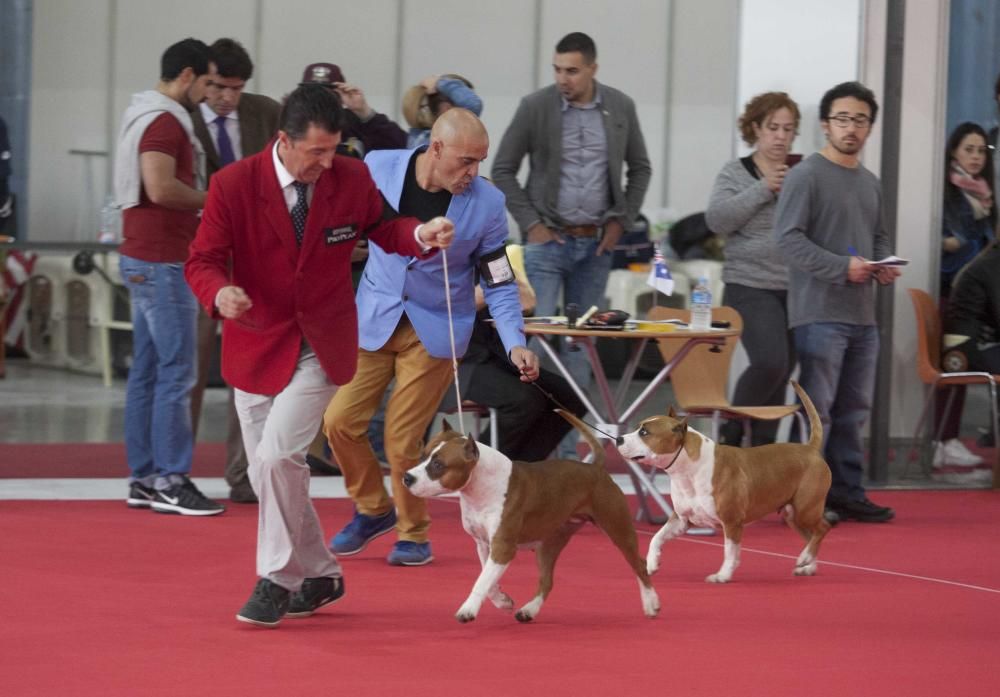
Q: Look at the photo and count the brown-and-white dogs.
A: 2